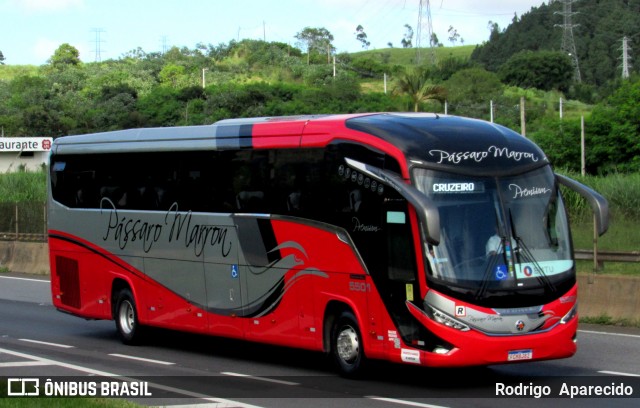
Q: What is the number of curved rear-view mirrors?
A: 2